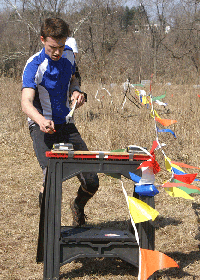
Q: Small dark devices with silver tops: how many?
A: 2